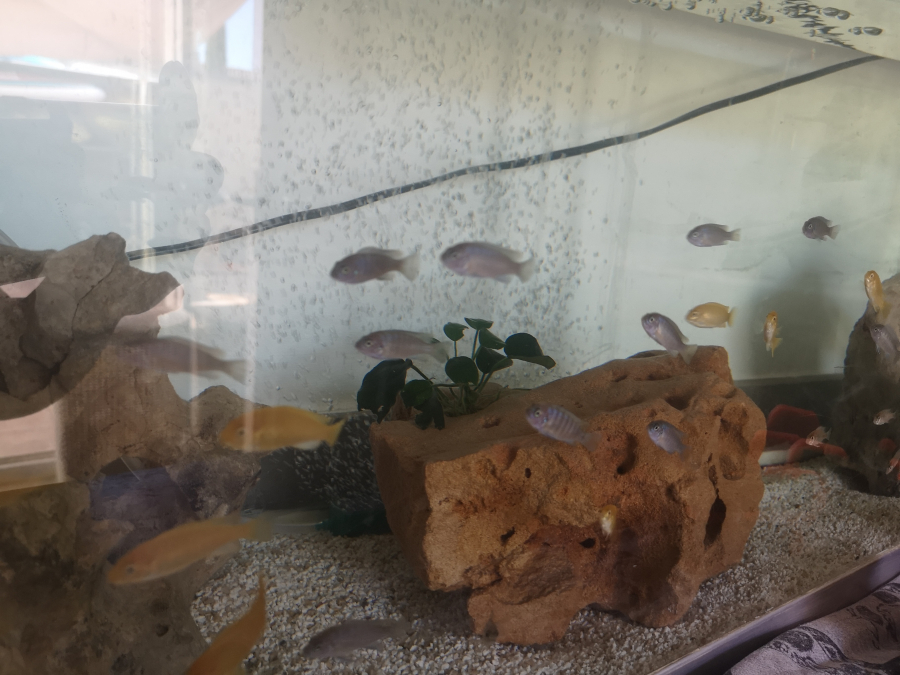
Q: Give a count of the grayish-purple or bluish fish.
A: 11